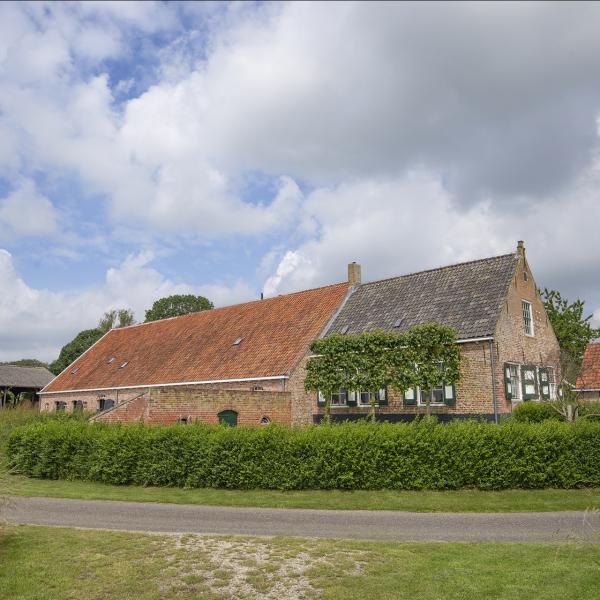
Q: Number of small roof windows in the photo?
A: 6